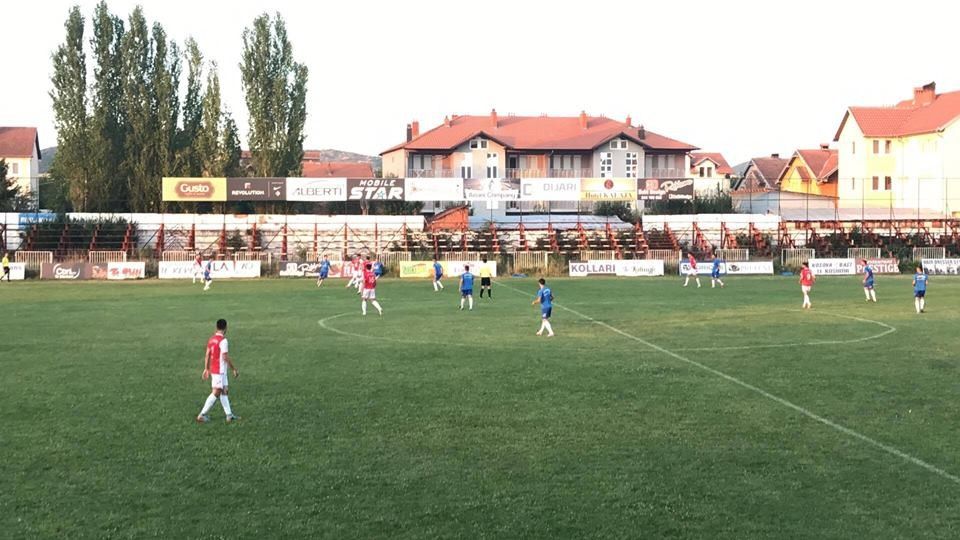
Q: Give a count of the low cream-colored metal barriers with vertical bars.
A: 14